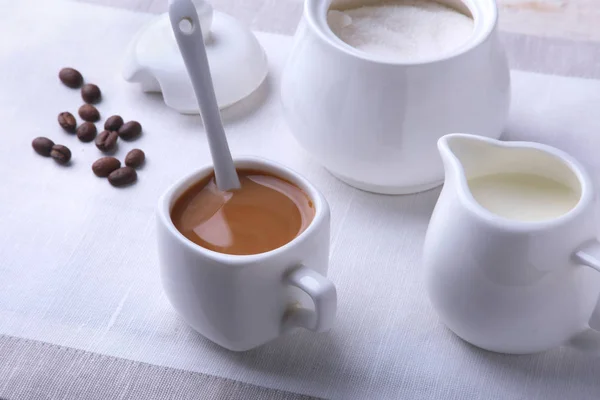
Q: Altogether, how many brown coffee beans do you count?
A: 13